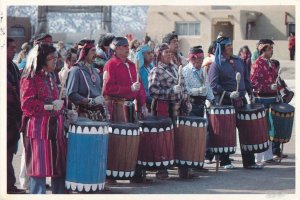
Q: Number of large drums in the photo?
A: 7